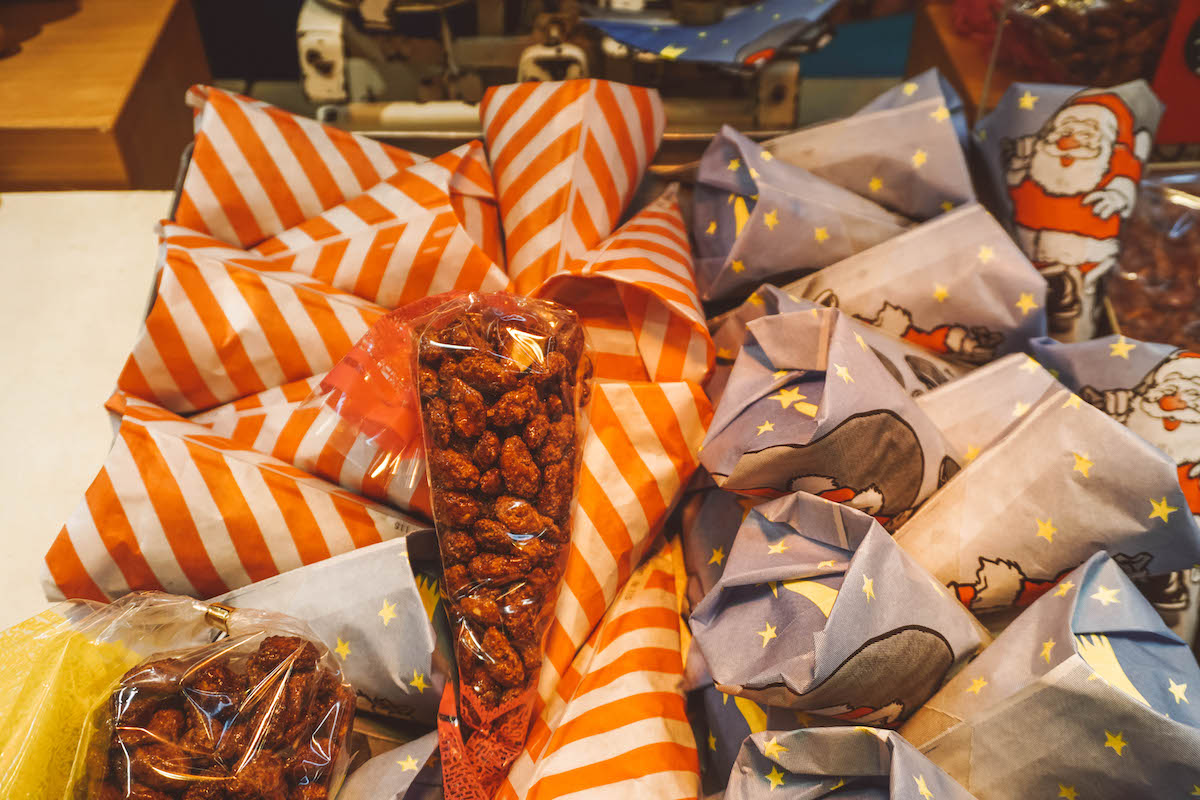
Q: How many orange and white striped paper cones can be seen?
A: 9